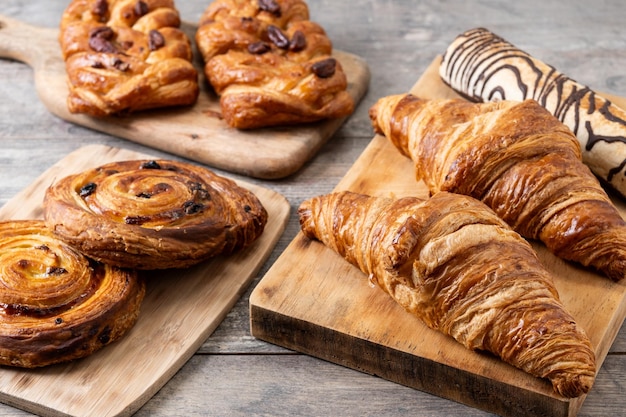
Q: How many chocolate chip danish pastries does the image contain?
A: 2